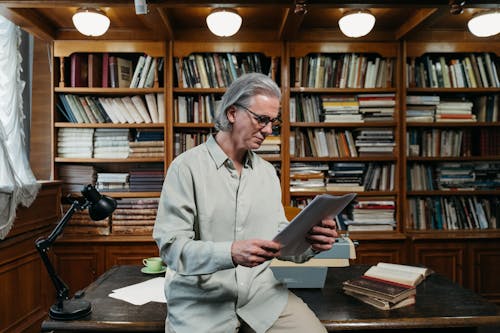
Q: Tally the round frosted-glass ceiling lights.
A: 4